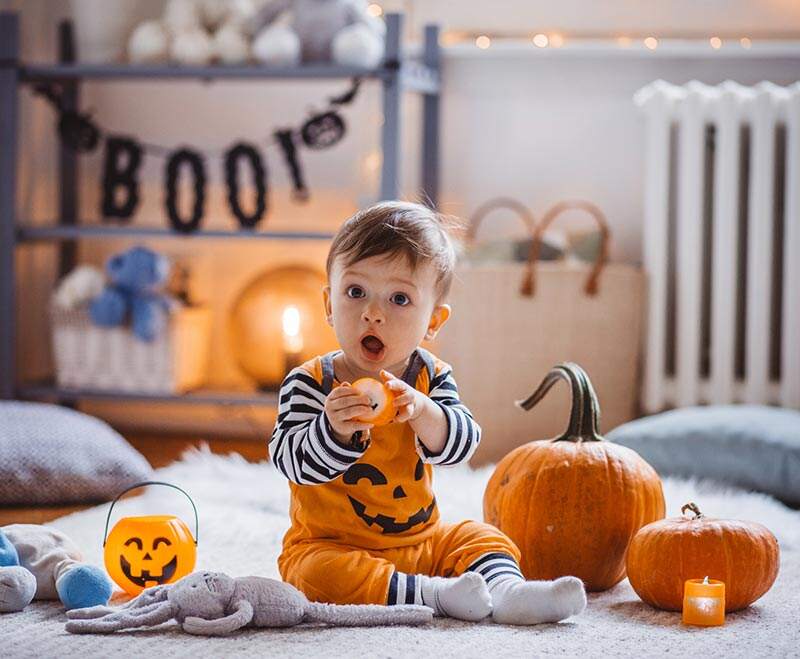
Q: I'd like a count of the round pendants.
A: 2